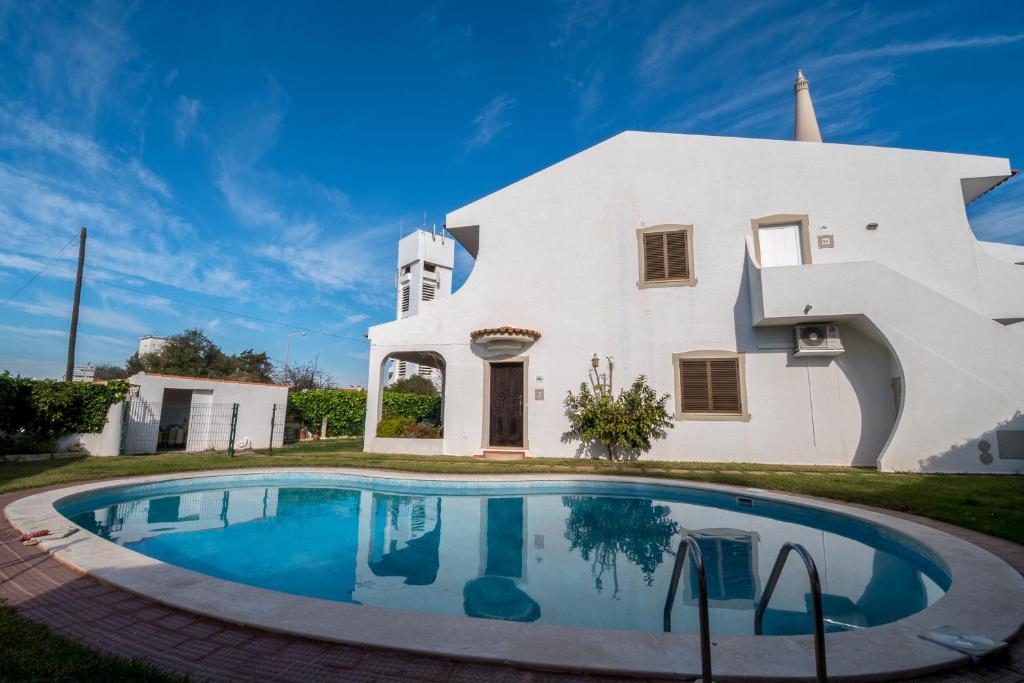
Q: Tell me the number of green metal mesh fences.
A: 2